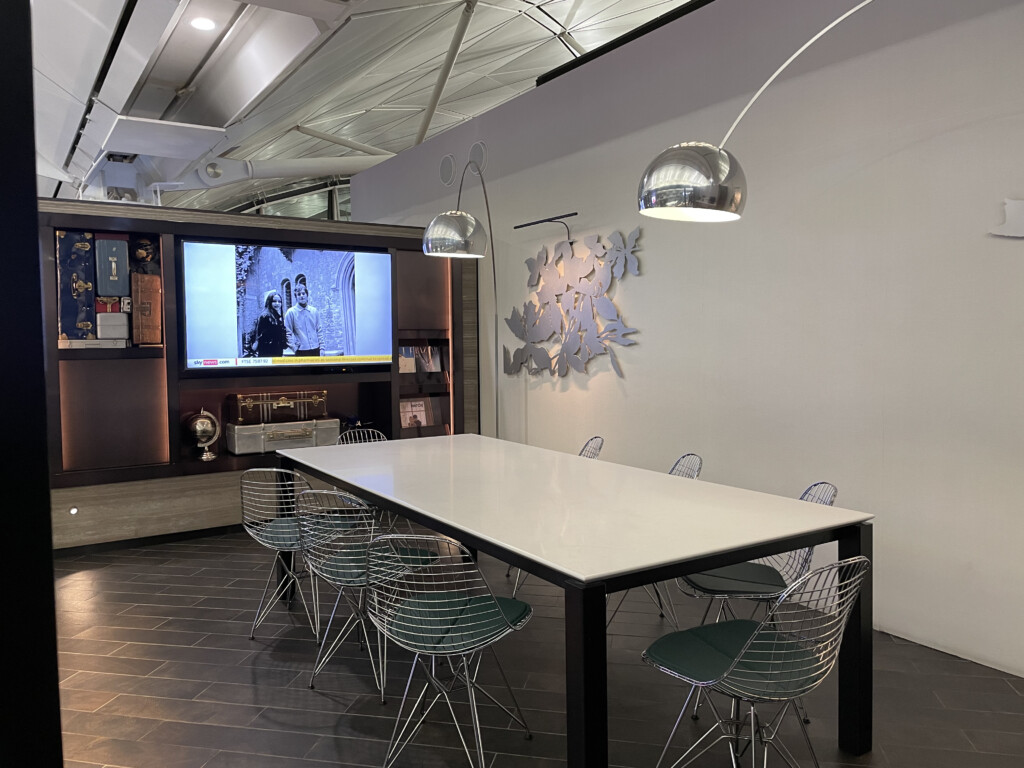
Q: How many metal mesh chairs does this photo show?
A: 8